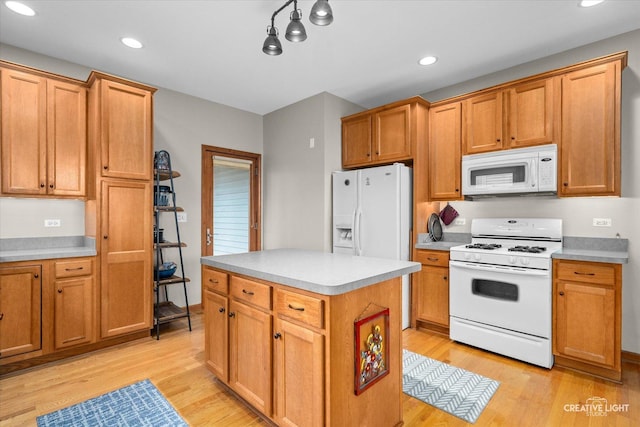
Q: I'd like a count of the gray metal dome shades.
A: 3